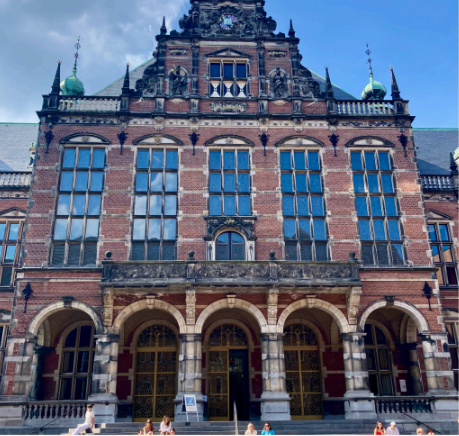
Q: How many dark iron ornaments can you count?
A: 8